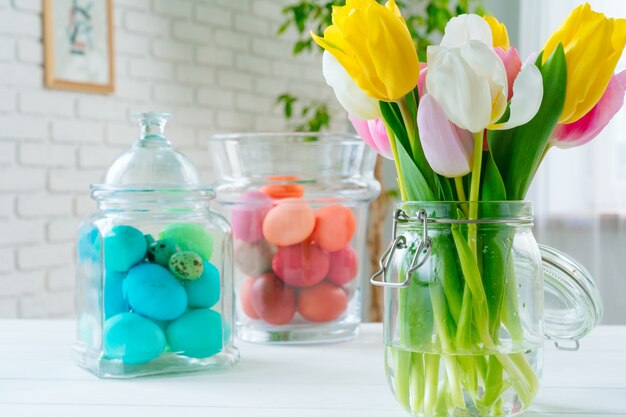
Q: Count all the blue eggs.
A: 6